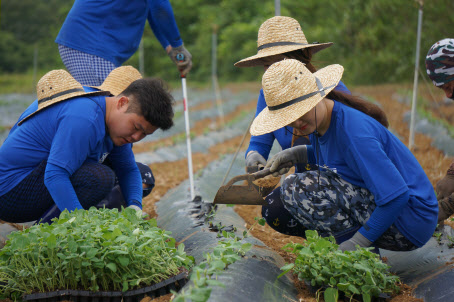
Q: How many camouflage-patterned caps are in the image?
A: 1